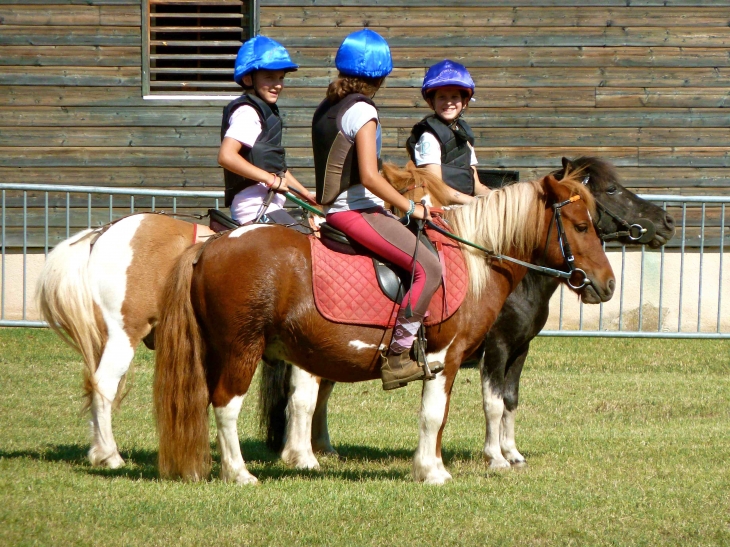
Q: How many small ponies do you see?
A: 3